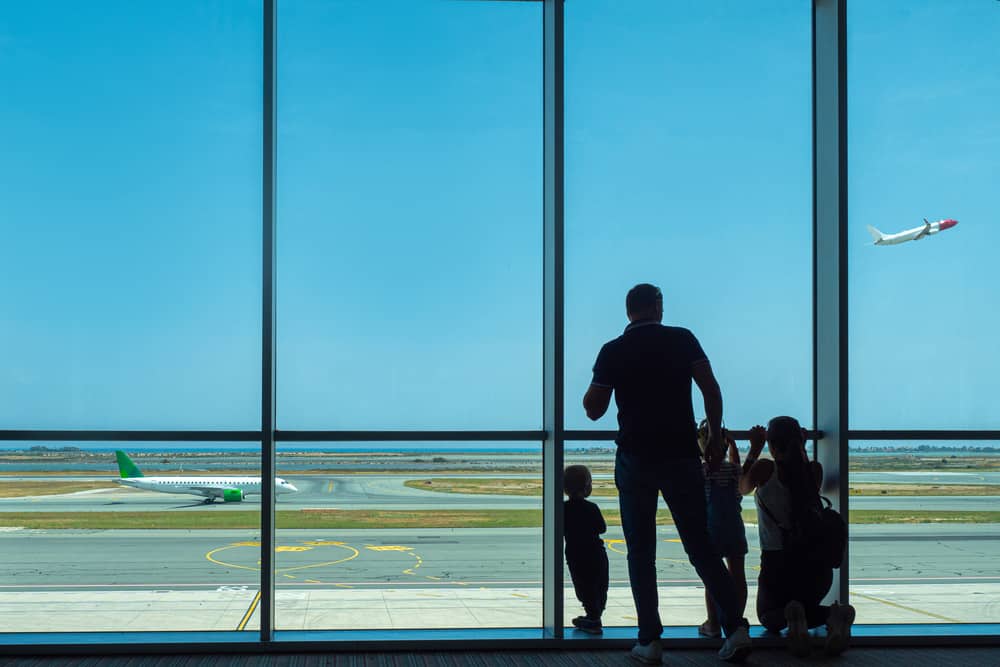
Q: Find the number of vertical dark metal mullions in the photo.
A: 3